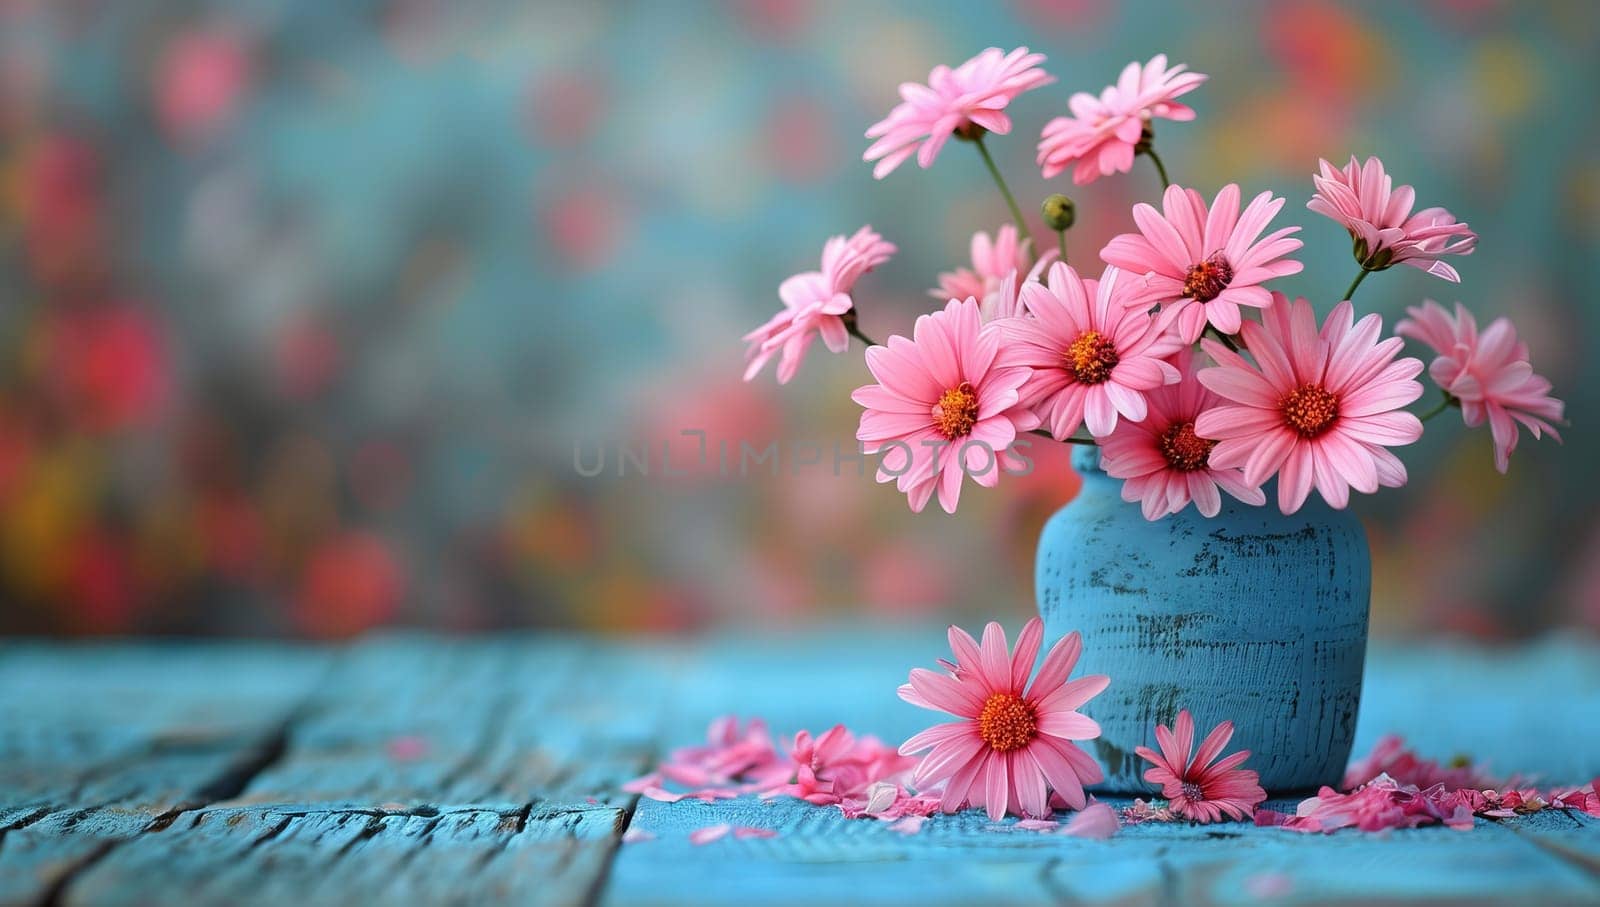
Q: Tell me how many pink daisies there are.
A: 13